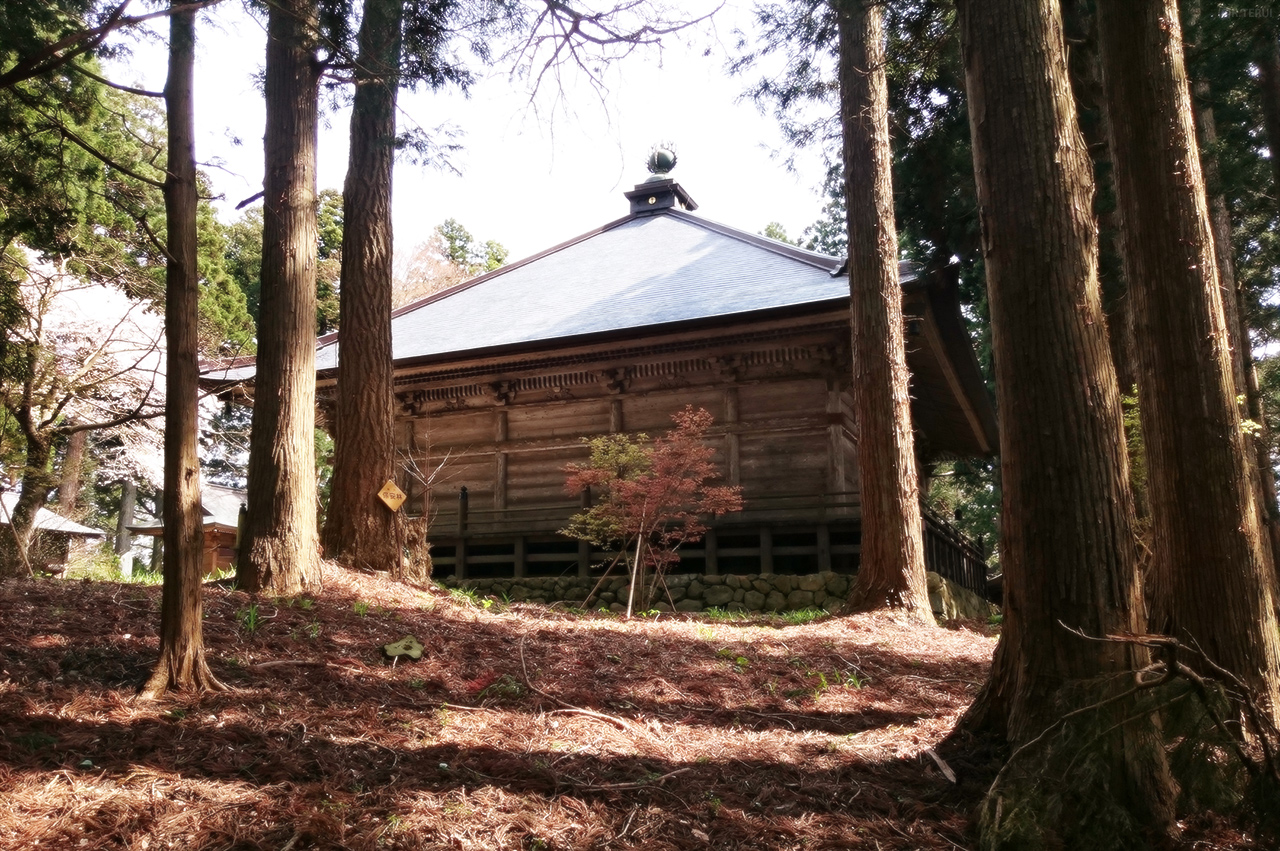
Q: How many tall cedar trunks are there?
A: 6